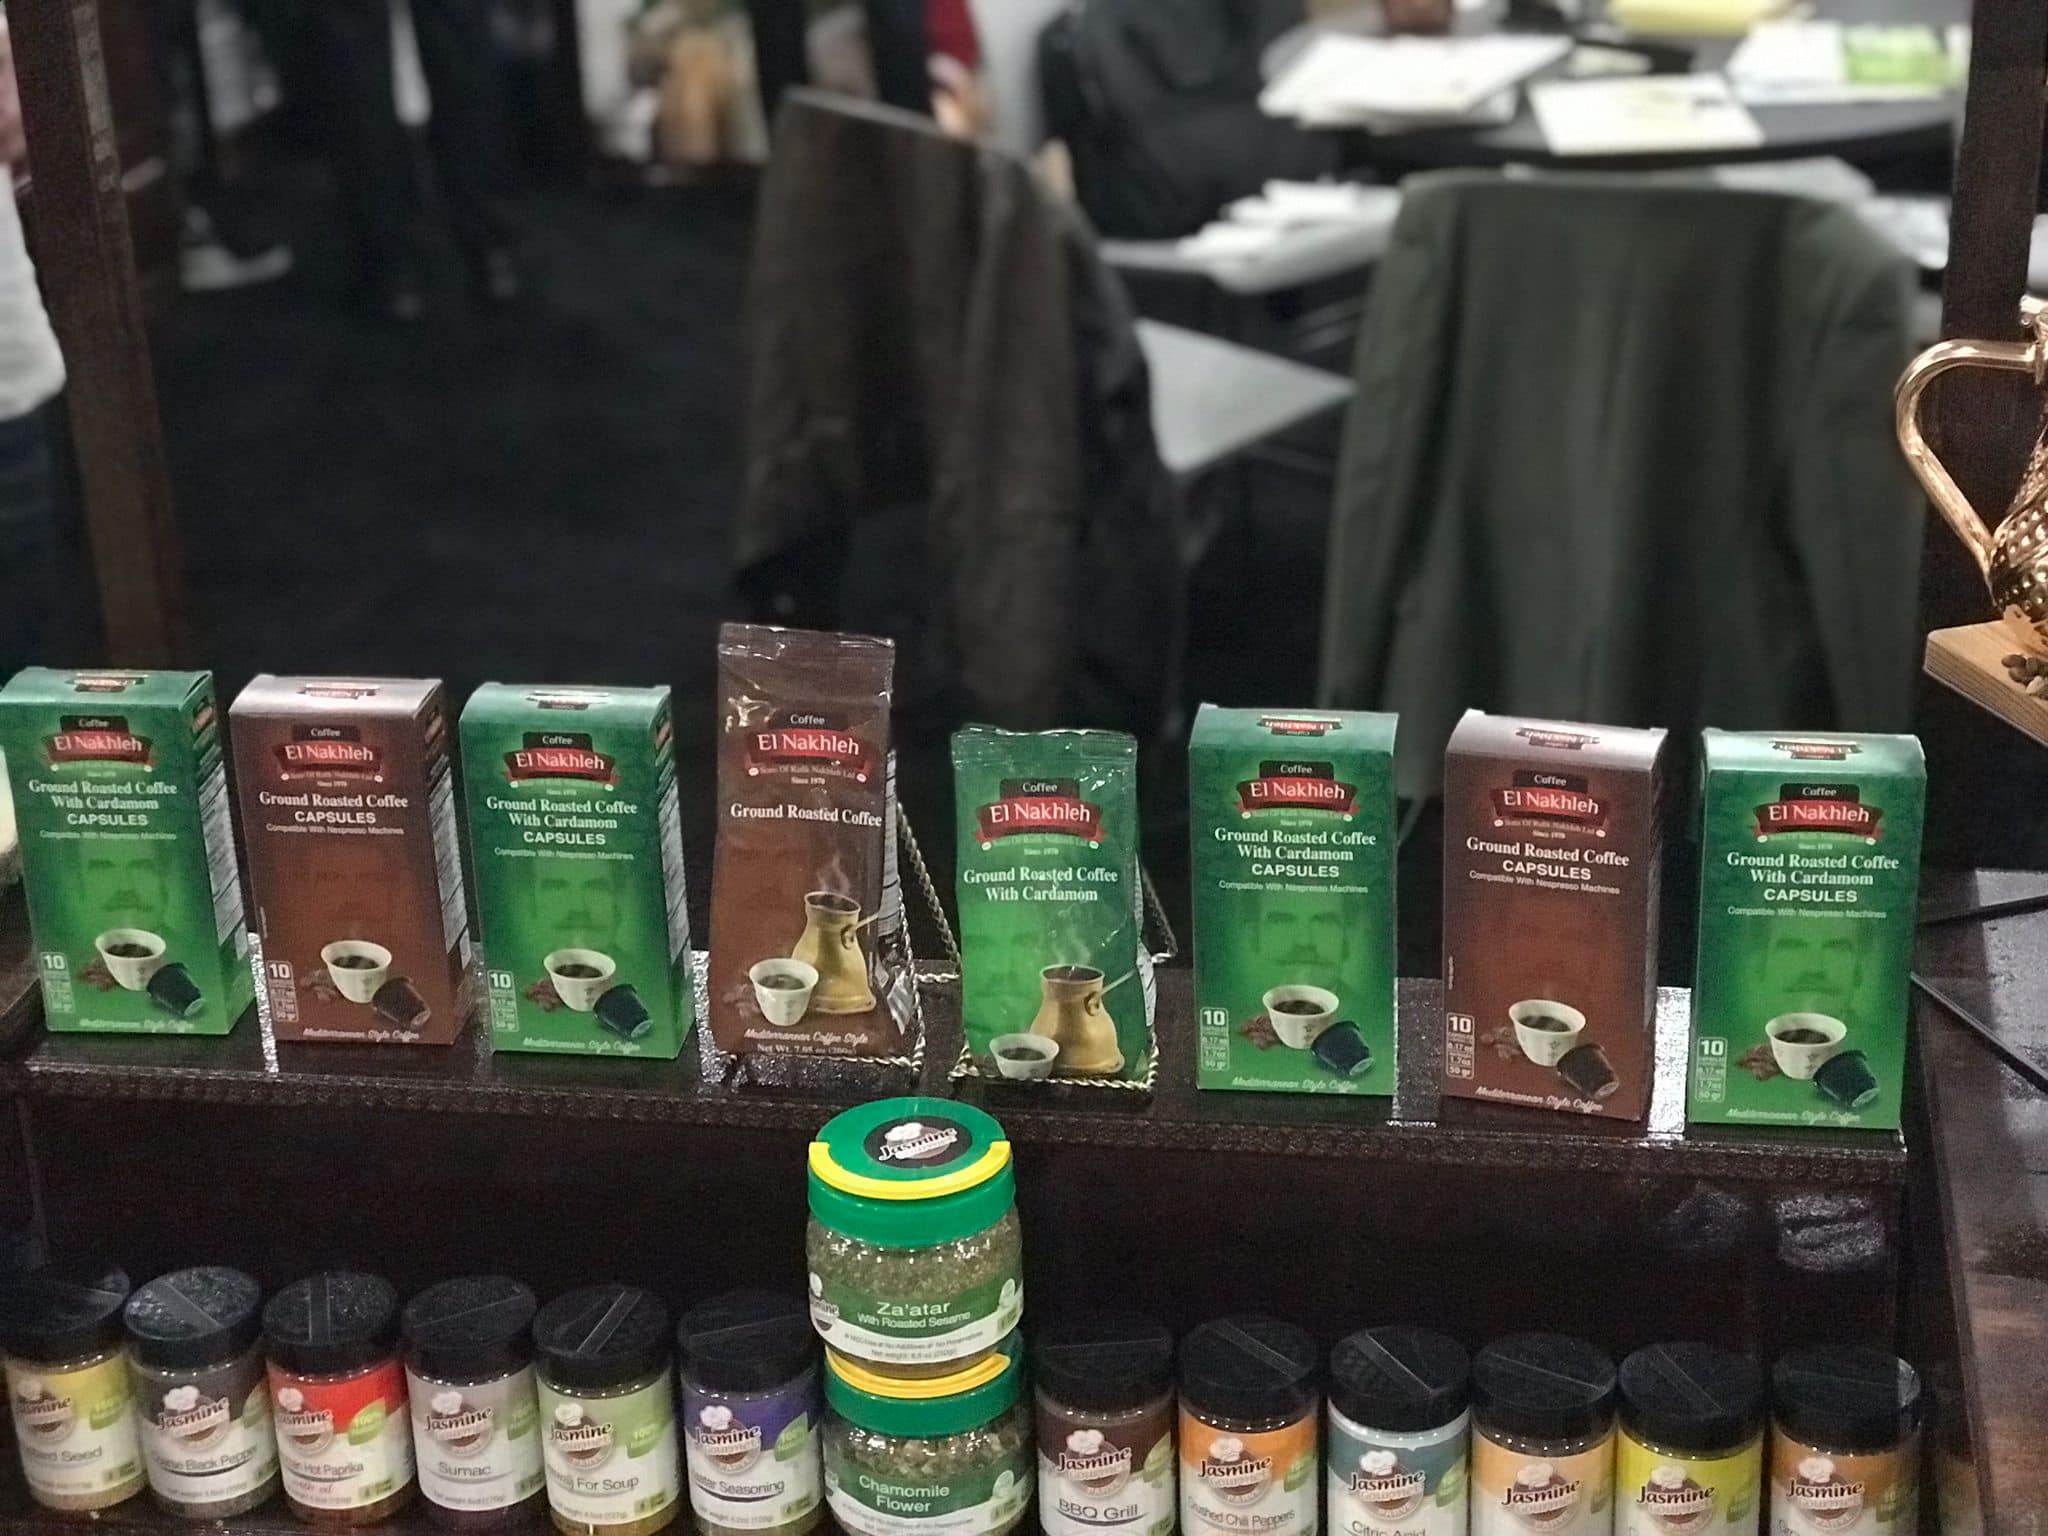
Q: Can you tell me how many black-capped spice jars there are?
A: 12